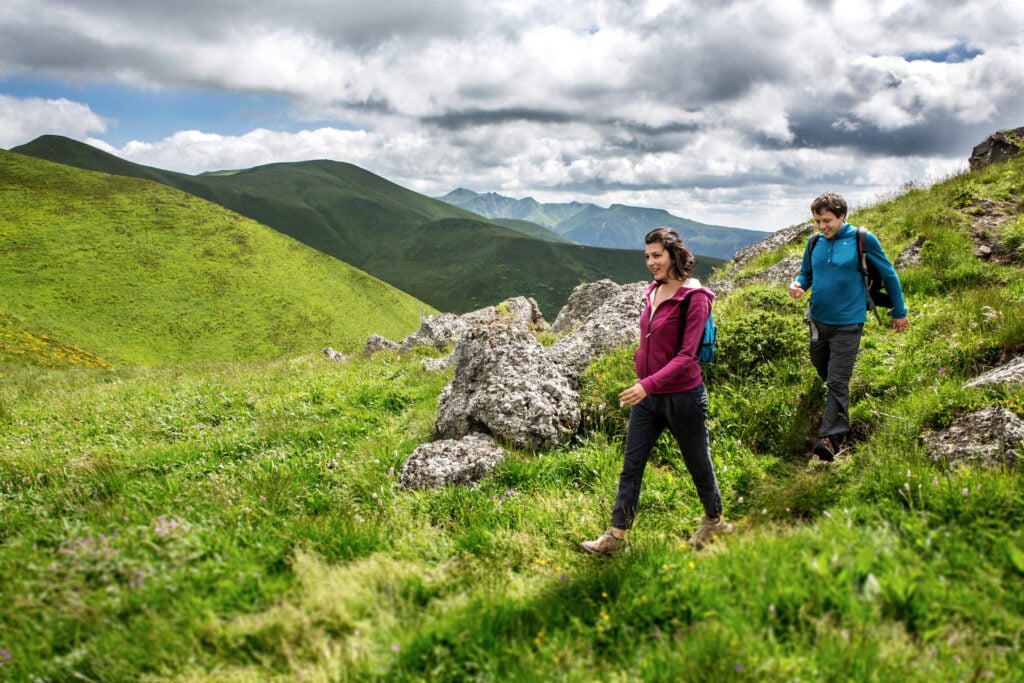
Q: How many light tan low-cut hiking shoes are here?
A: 2